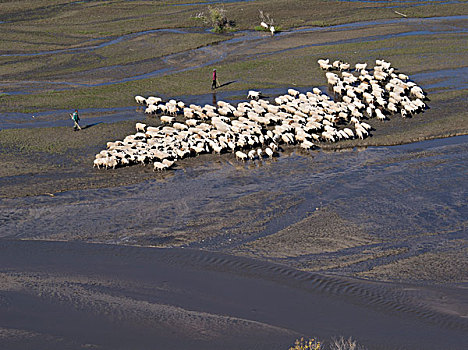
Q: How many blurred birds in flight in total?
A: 0